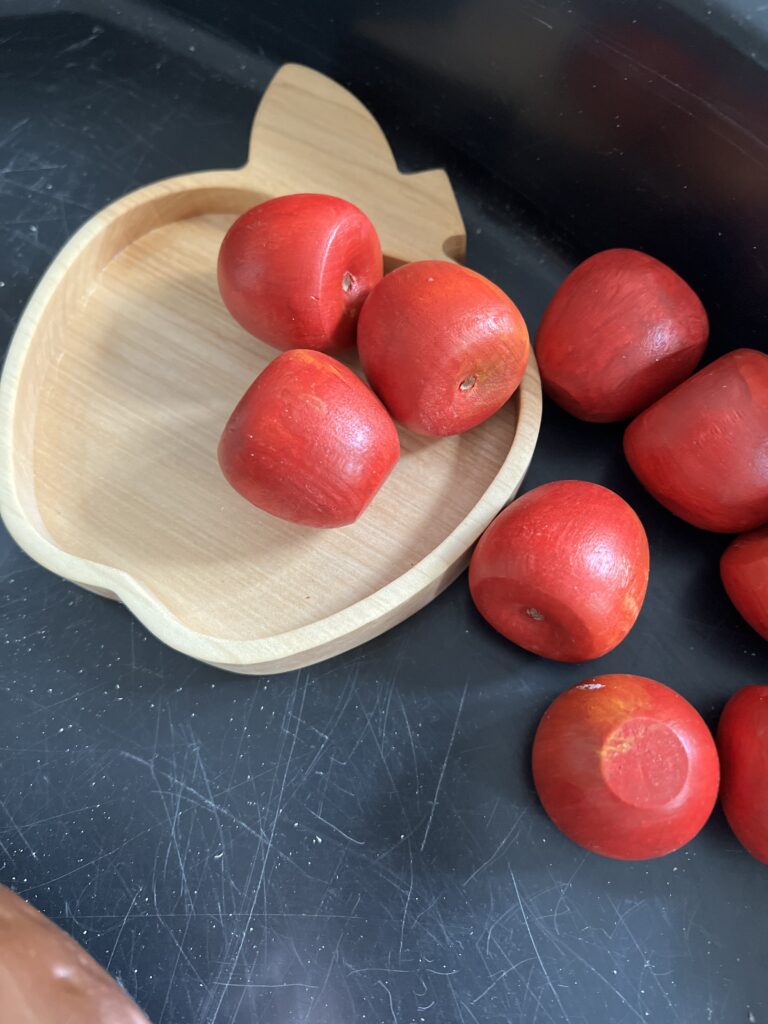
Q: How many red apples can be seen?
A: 9